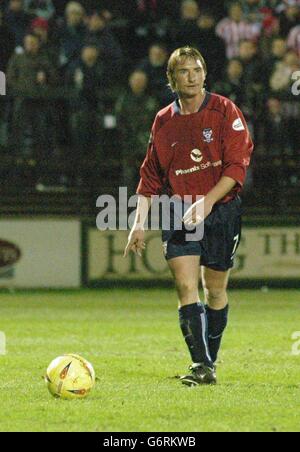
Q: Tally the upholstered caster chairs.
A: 0